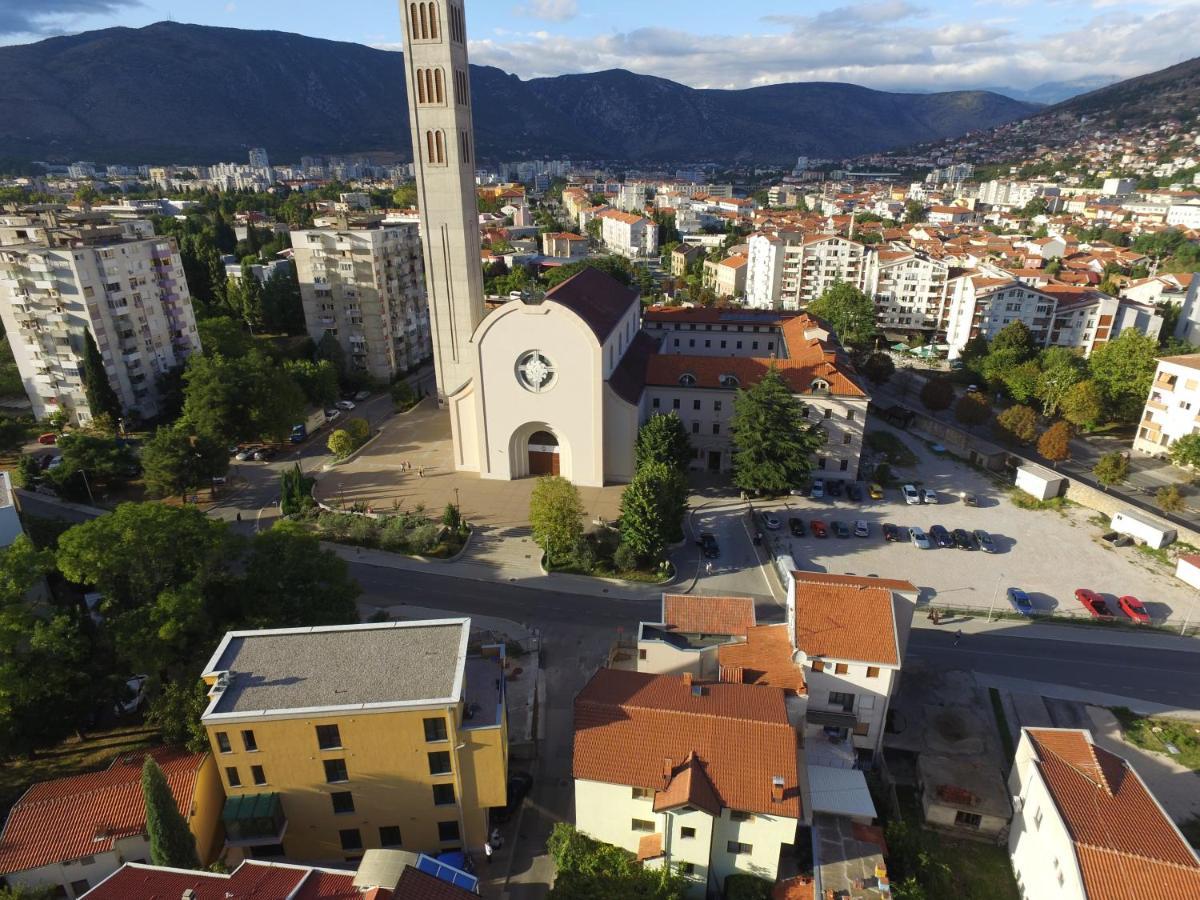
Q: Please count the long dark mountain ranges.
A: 1